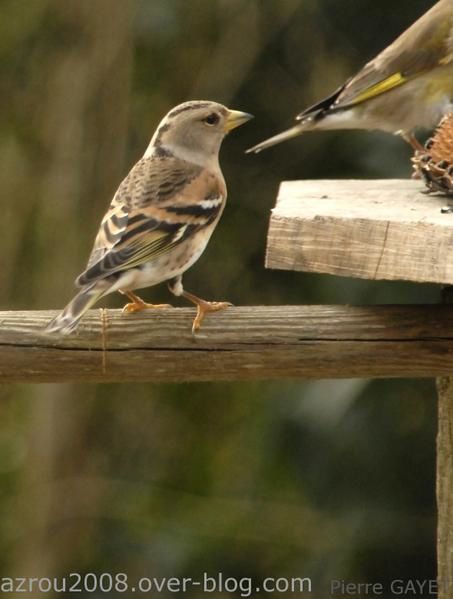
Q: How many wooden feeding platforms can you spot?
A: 1